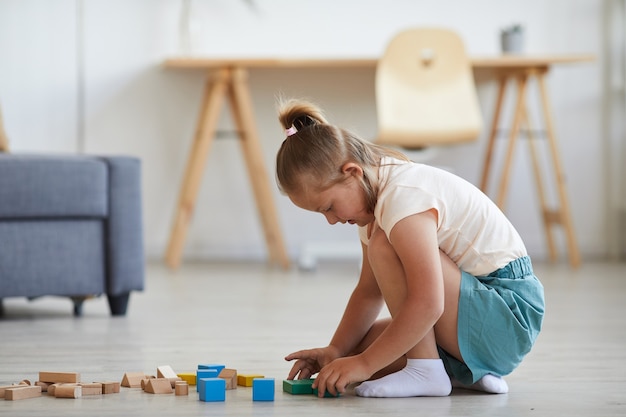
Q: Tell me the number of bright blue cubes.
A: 4